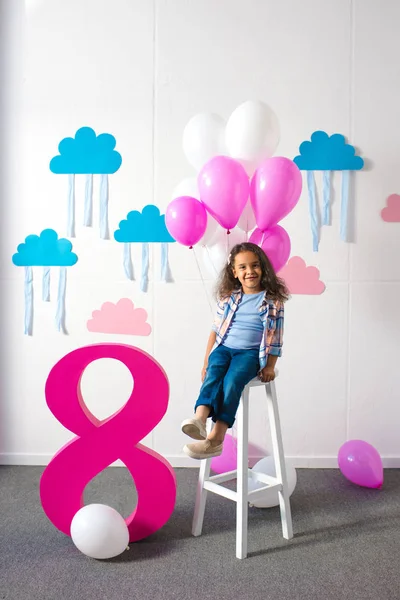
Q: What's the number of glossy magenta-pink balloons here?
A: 6